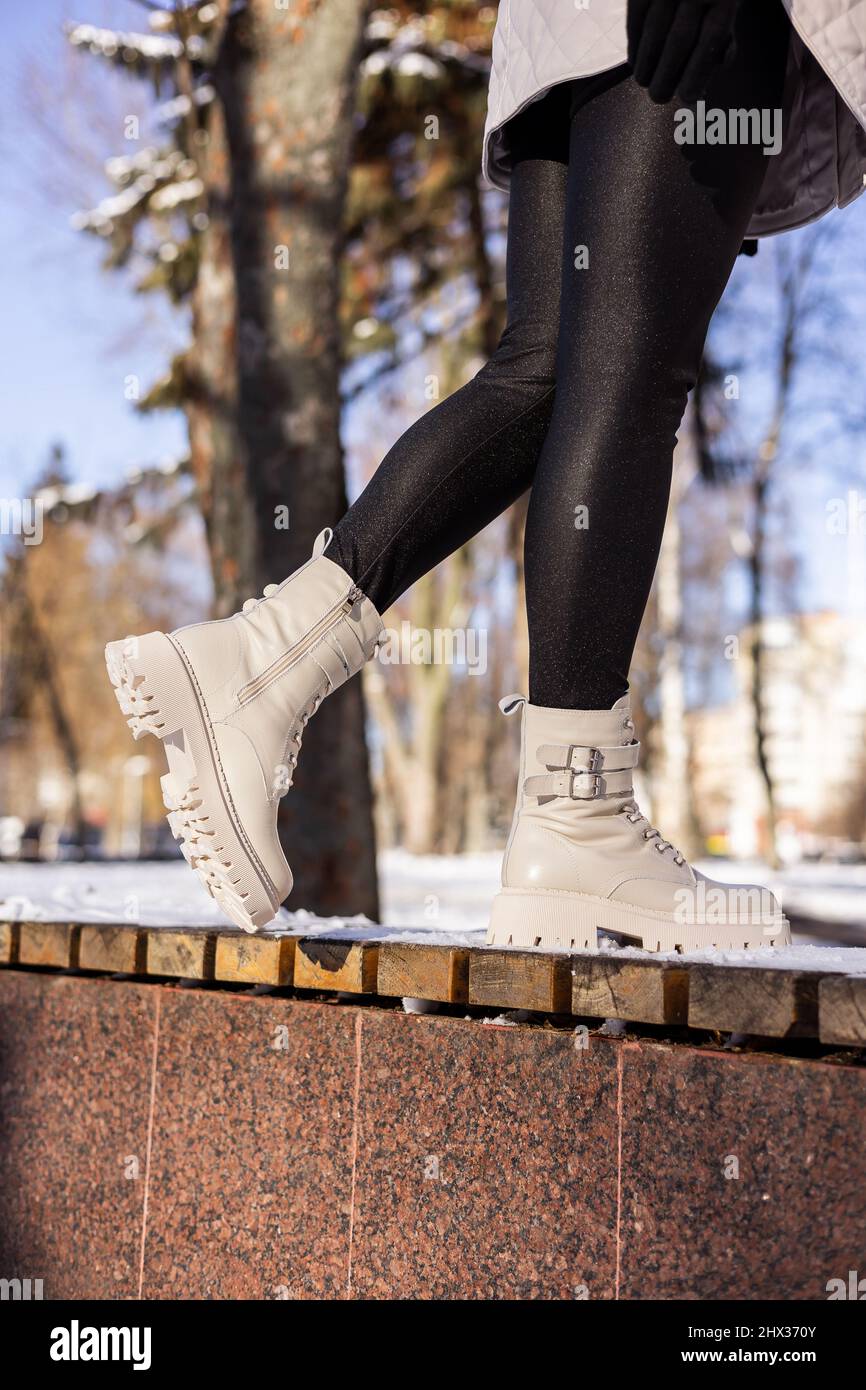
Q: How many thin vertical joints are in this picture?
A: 3